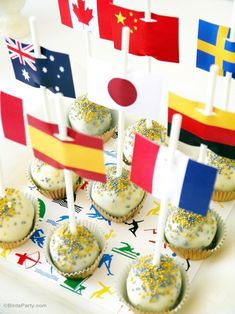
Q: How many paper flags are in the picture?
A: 9